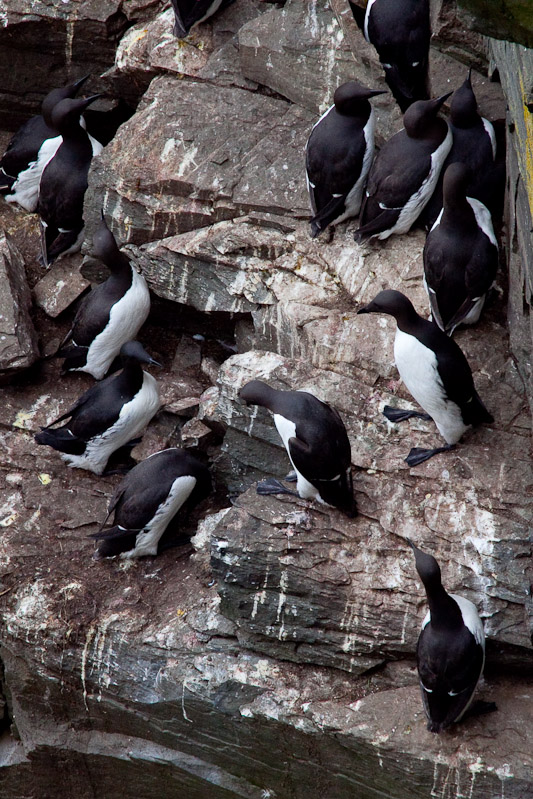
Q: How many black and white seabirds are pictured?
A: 14